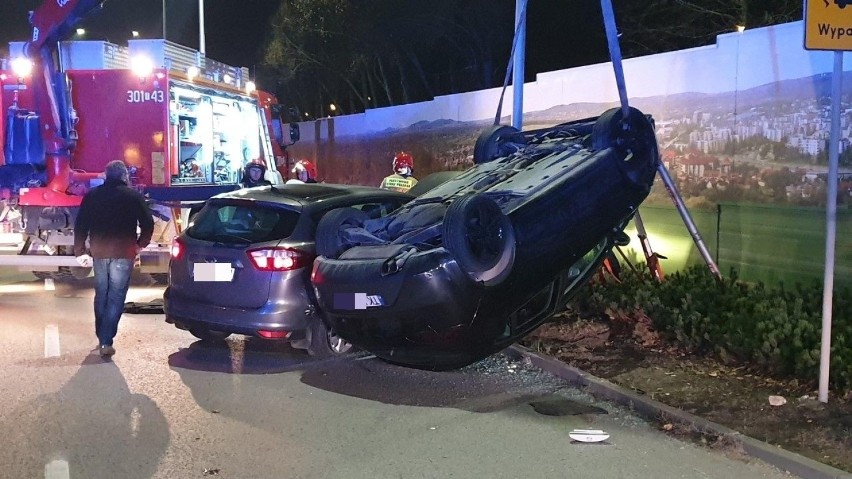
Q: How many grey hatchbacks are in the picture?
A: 1